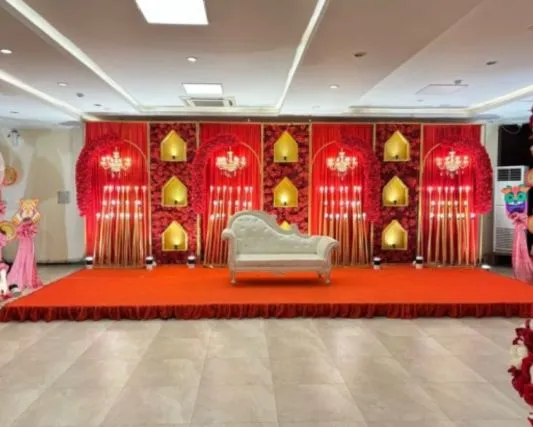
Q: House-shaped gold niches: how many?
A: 9